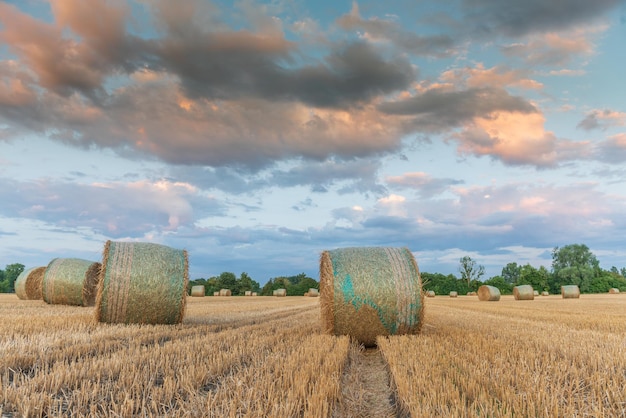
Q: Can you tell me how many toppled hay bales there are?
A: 0